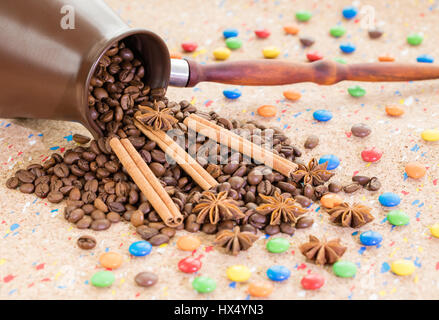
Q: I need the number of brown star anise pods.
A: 7